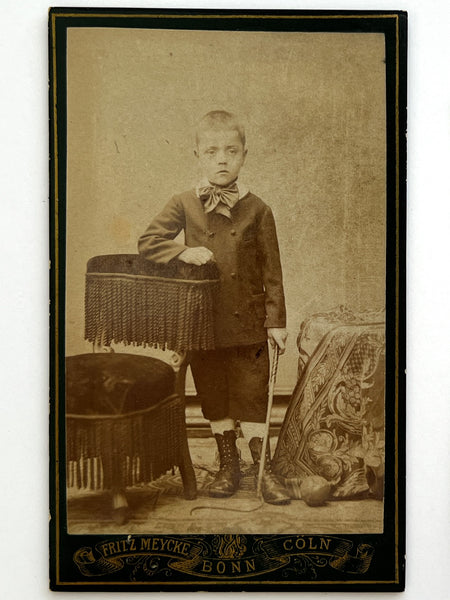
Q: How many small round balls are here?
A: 1